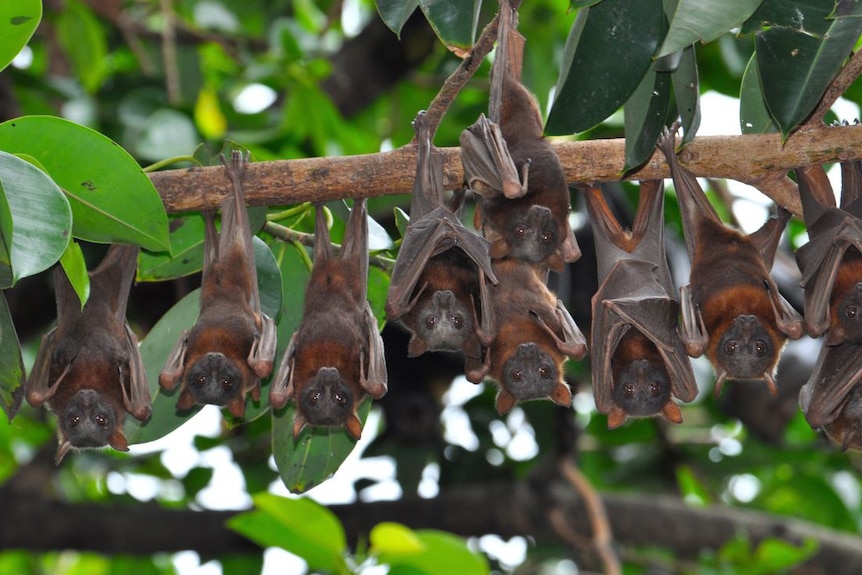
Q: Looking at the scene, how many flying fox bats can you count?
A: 10